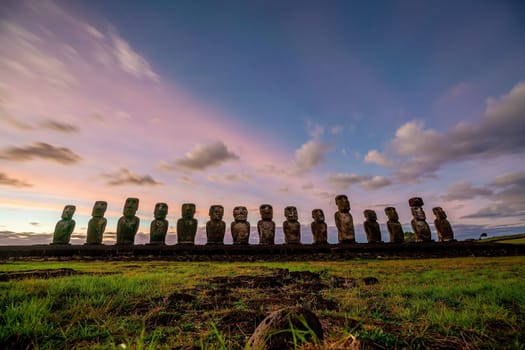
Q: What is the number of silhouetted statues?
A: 15